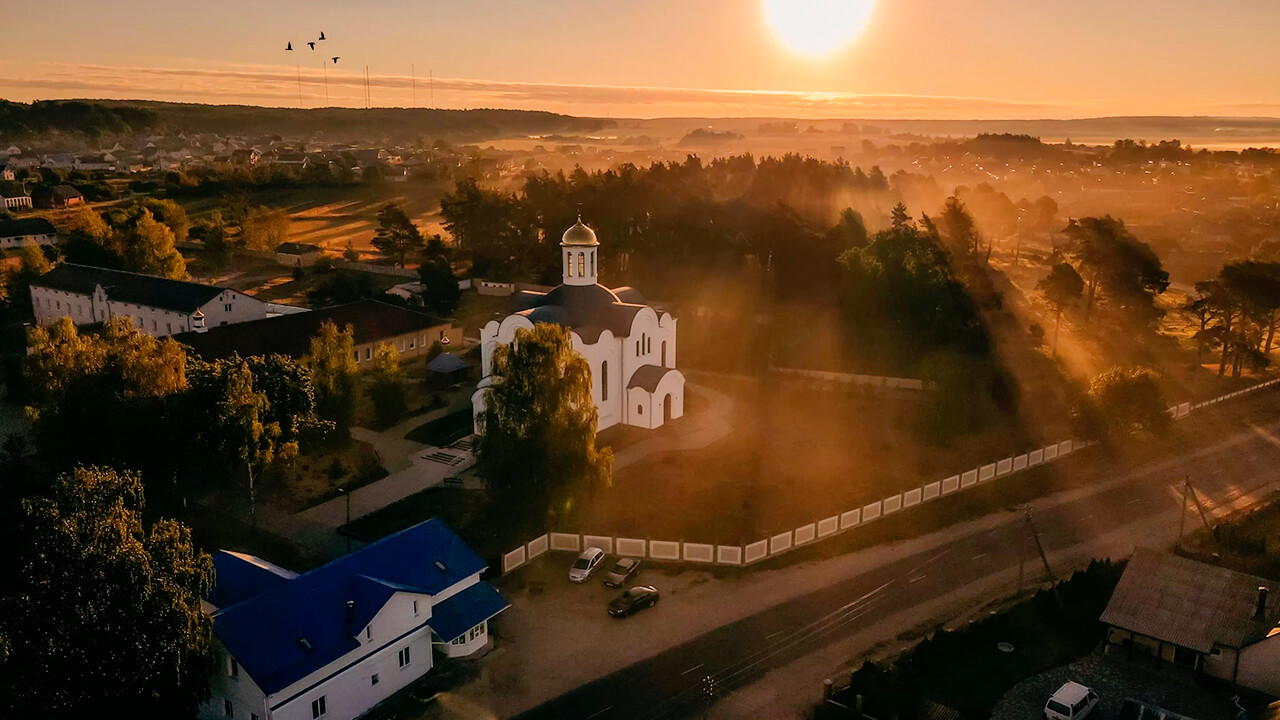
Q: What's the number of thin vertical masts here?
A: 6